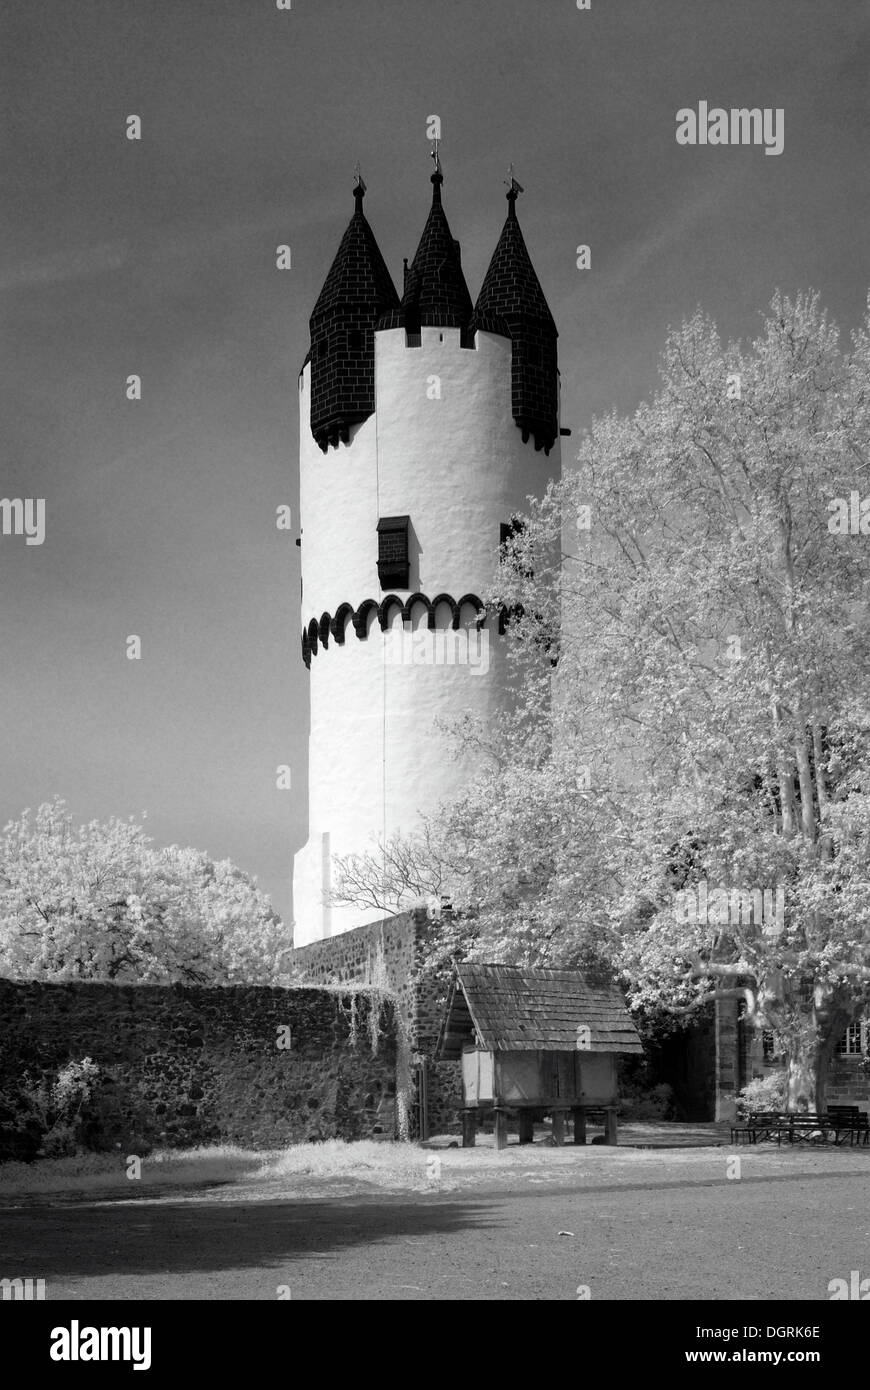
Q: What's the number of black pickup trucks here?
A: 0